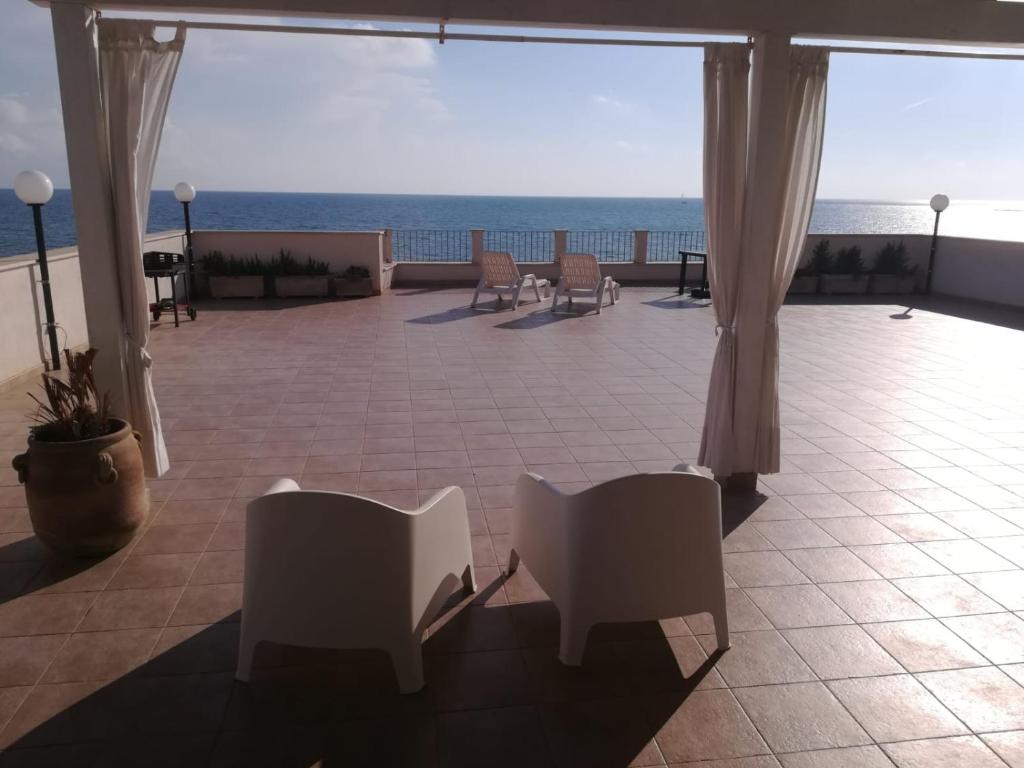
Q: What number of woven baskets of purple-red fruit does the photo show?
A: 0